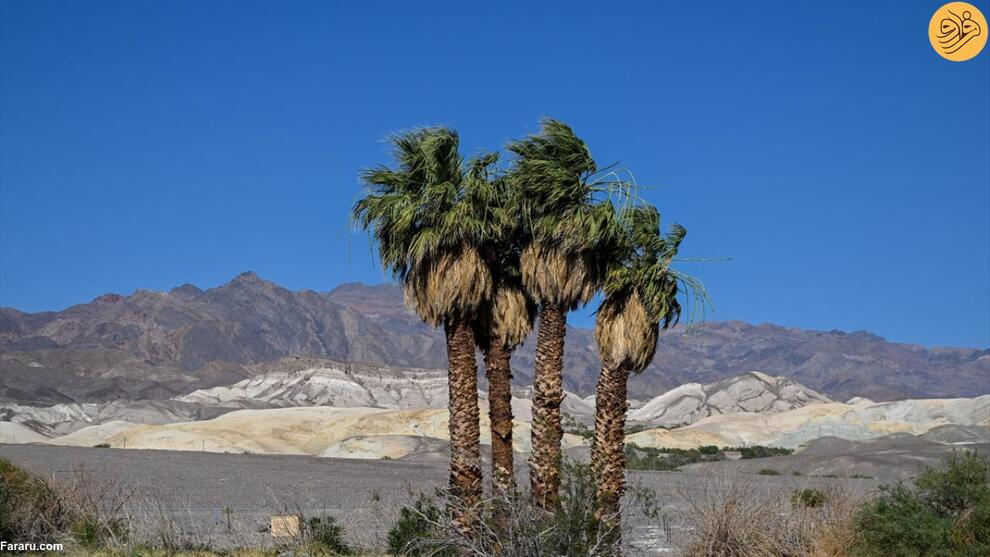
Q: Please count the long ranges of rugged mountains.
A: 1